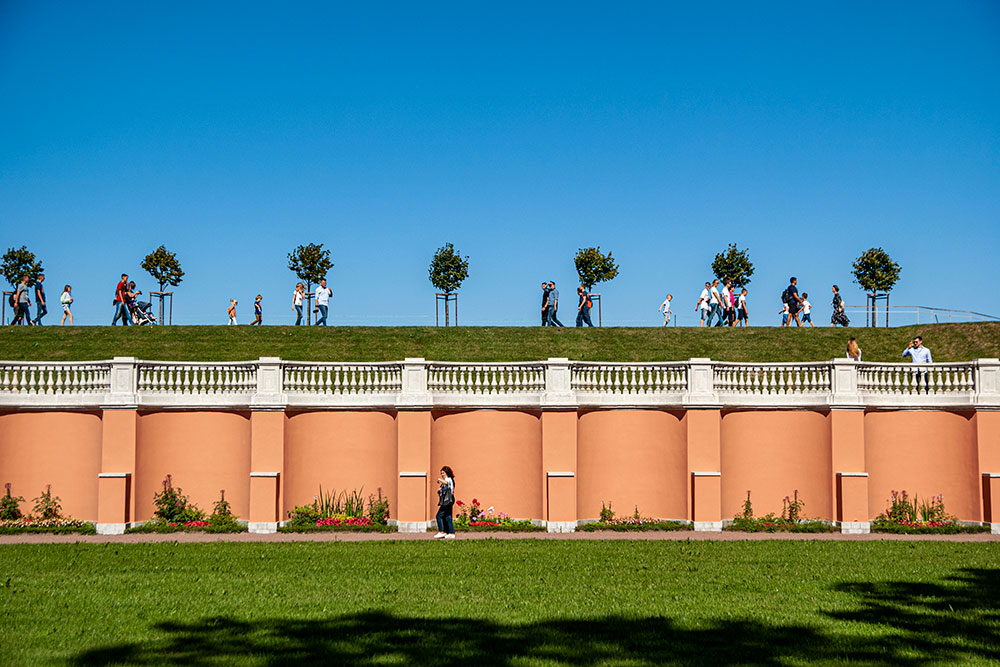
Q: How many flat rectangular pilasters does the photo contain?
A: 7